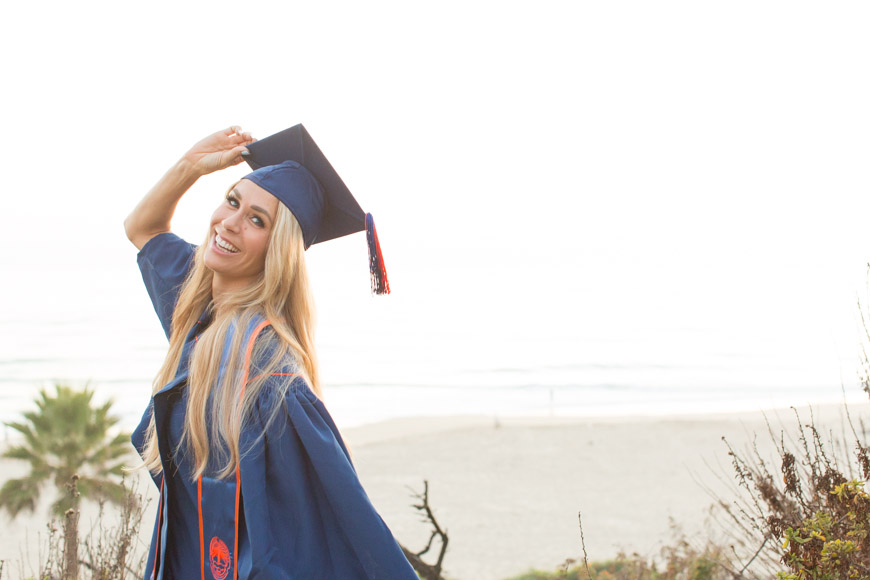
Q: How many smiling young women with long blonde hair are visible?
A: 1